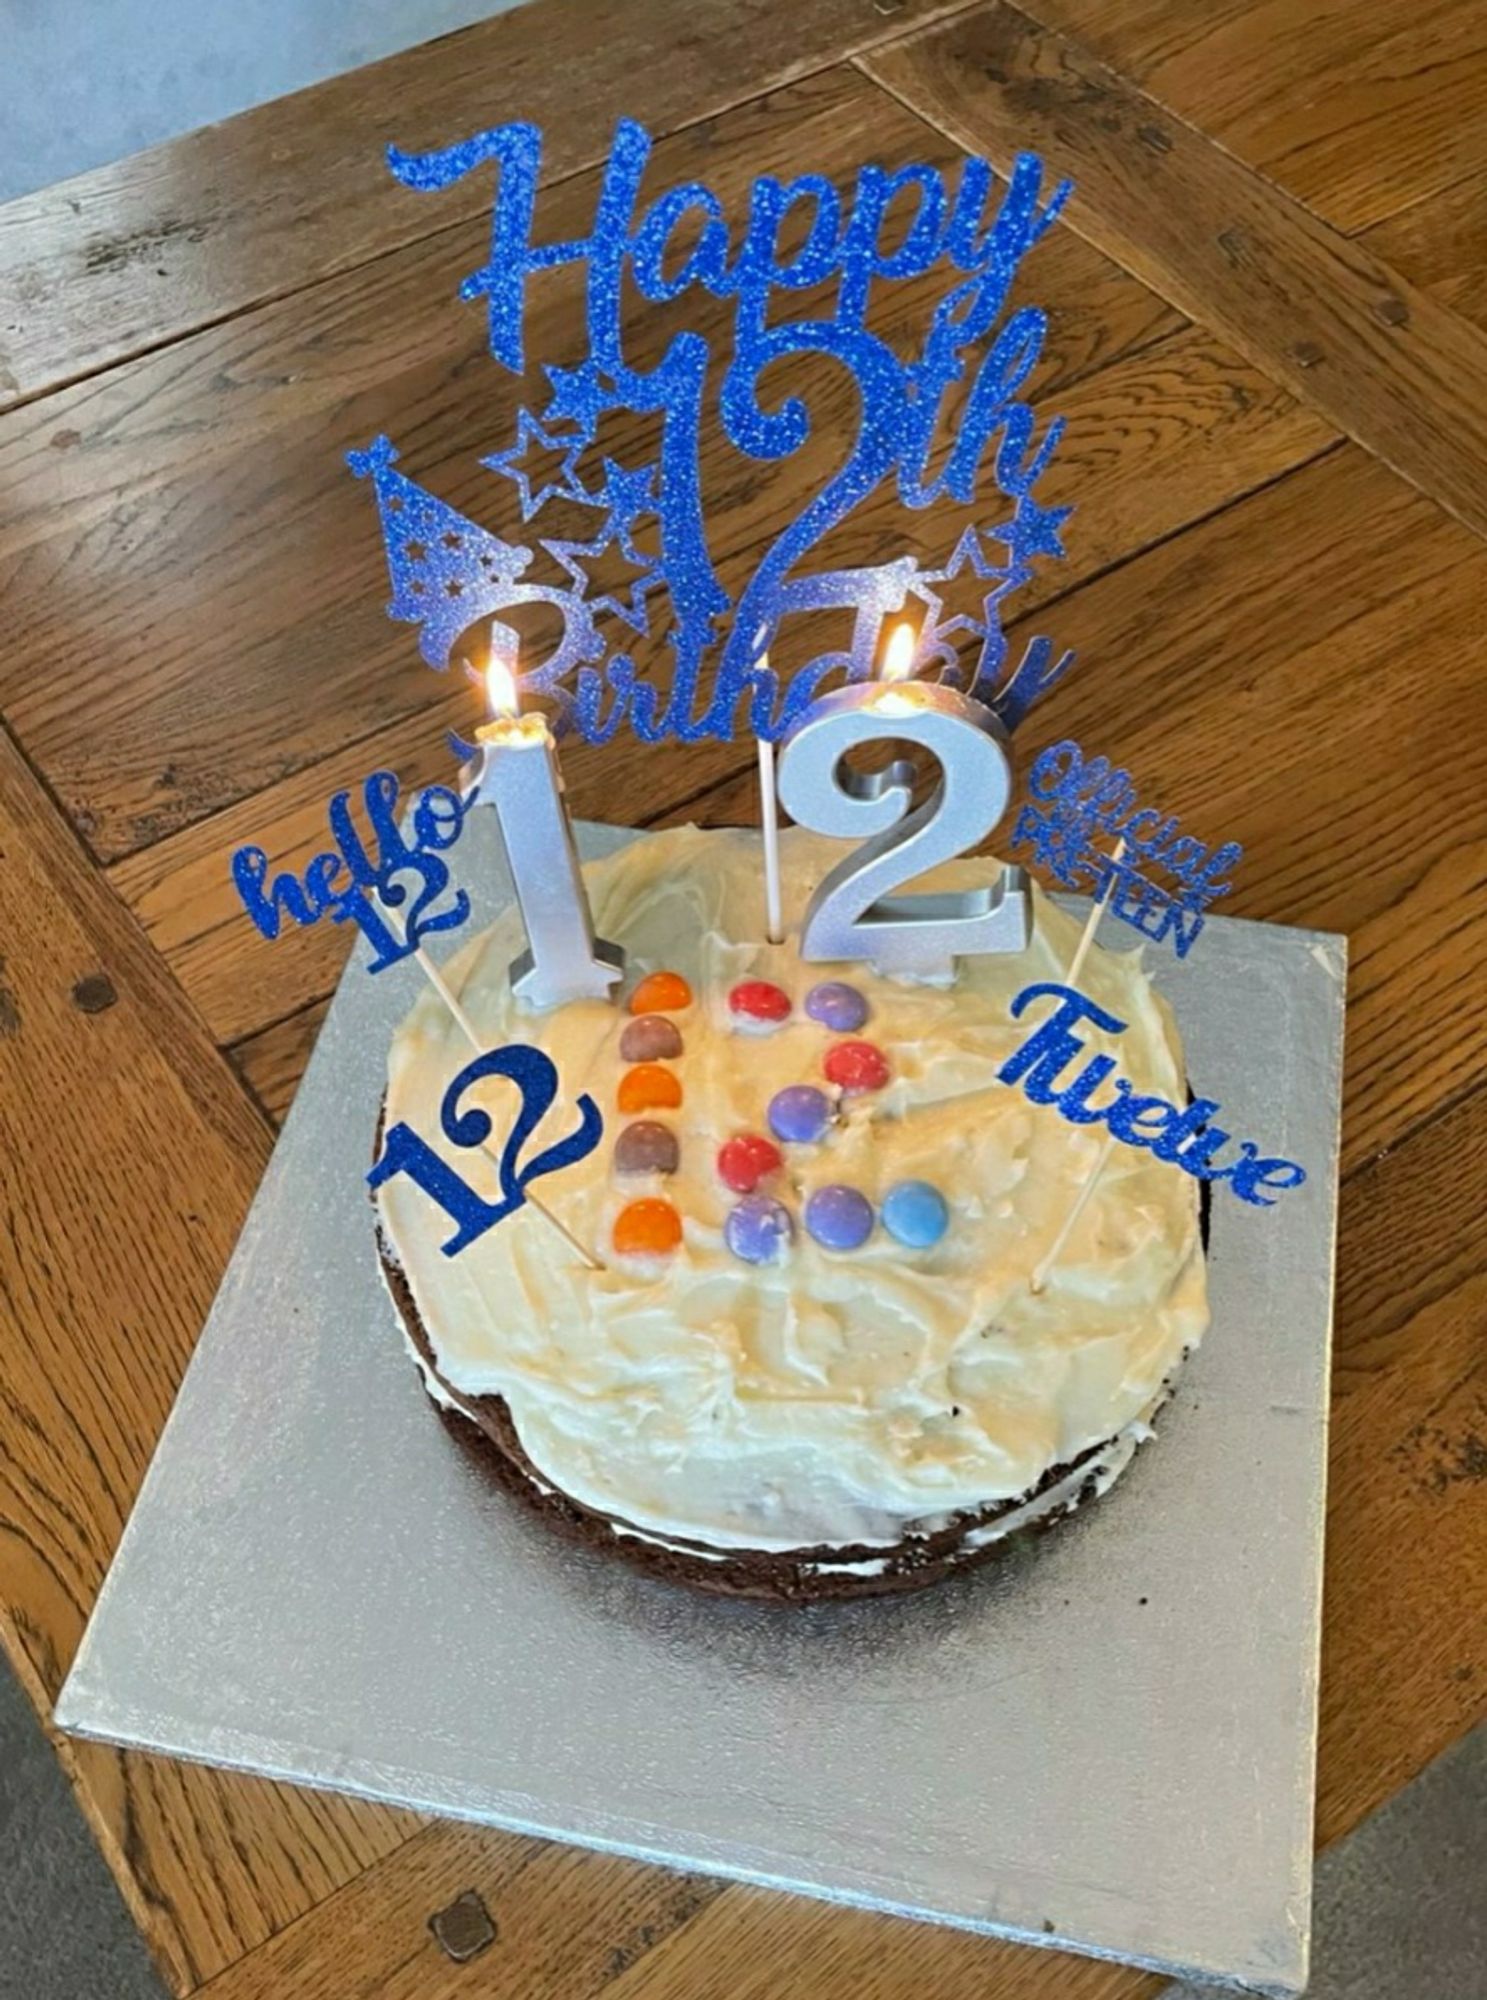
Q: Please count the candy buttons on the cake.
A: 13